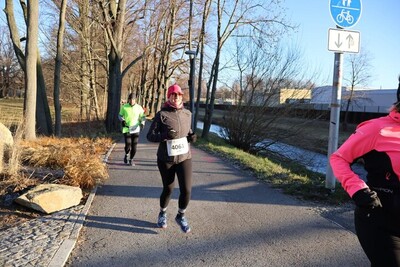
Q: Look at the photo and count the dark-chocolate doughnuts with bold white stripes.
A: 0